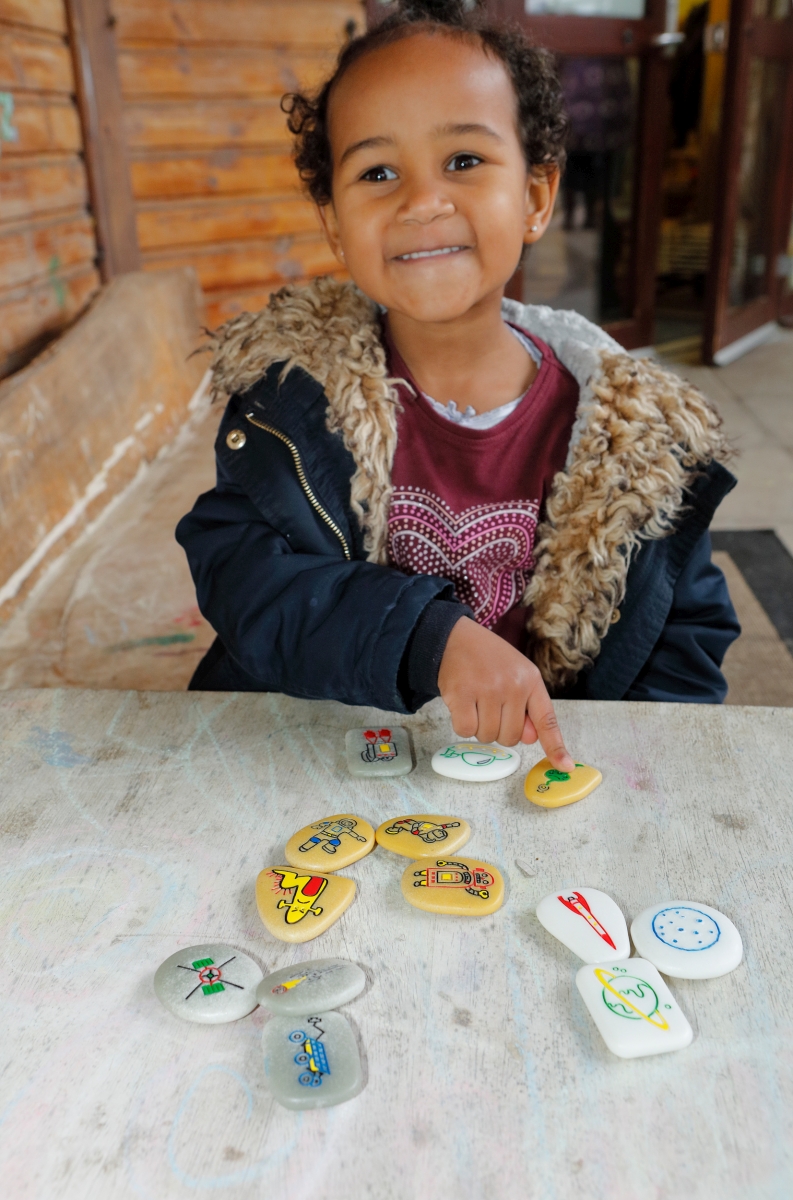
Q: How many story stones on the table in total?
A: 13